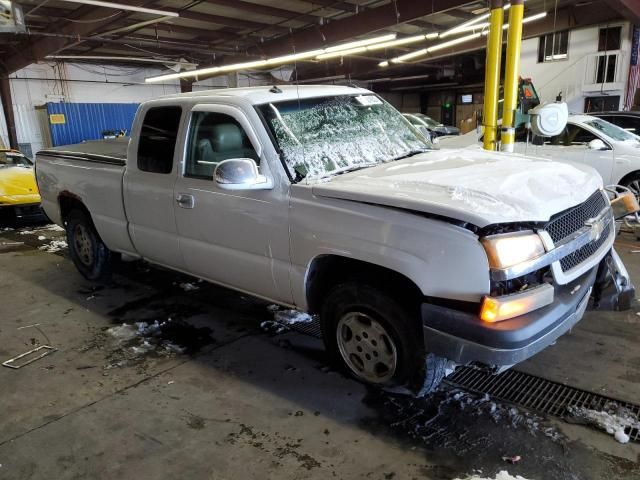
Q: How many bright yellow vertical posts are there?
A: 2